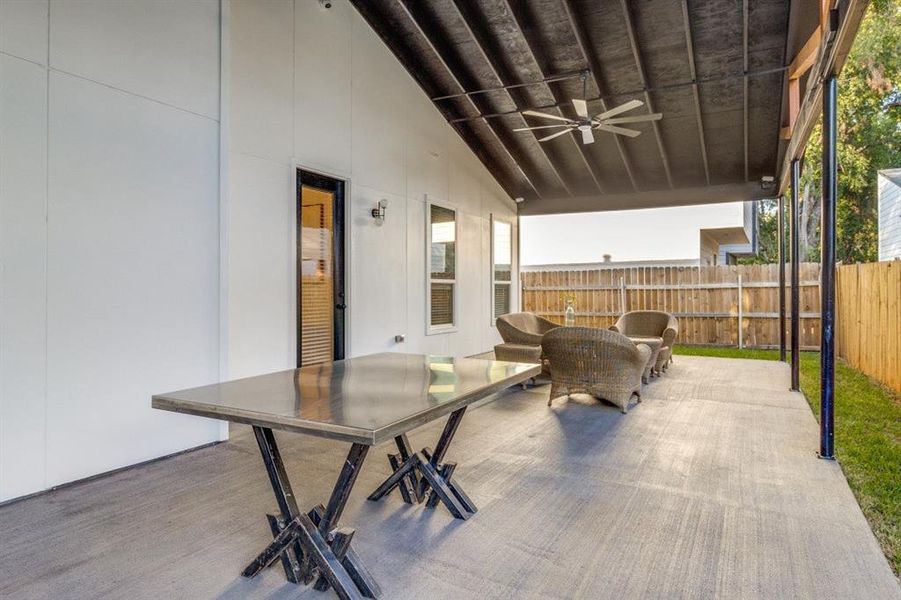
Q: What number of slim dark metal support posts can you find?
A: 3